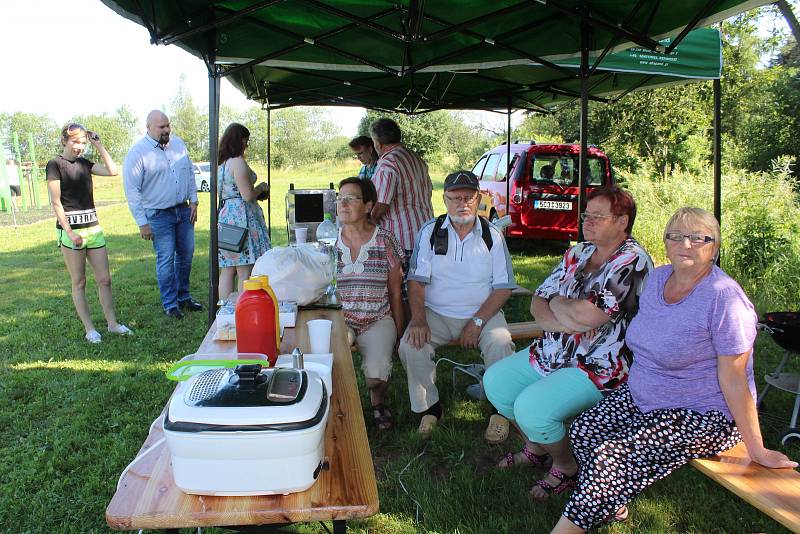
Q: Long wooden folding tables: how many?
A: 1